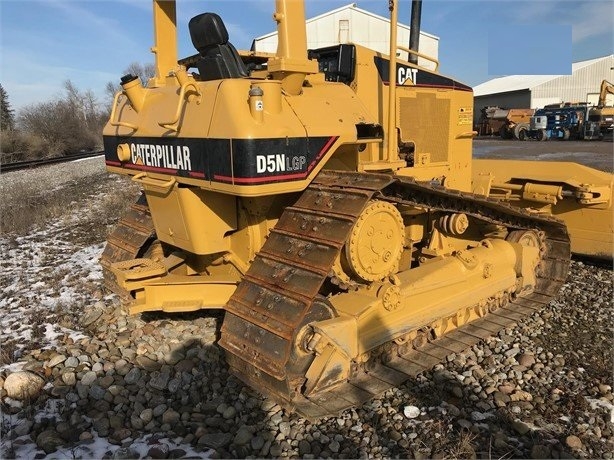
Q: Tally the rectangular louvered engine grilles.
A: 1